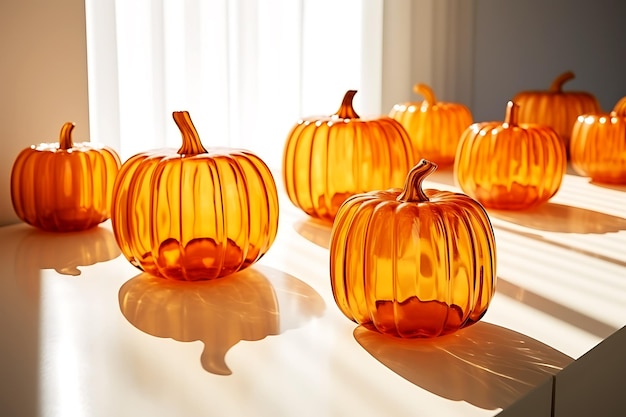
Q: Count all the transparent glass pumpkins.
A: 8